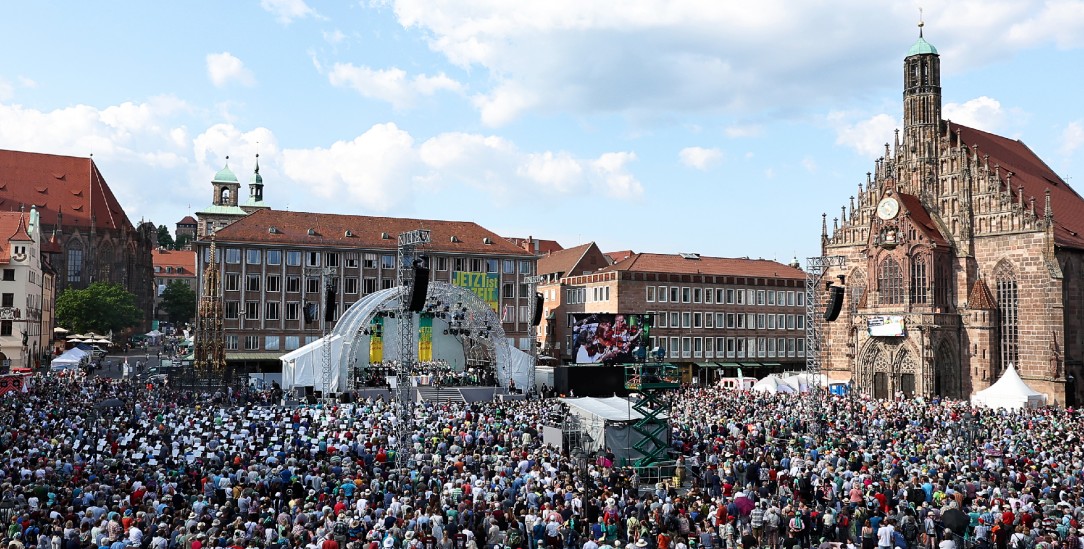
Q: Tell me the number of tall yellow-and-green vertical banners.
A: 2